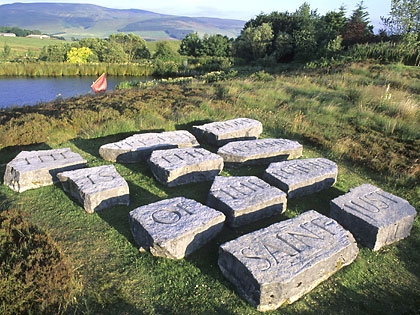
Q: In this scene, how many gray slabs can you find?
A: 11